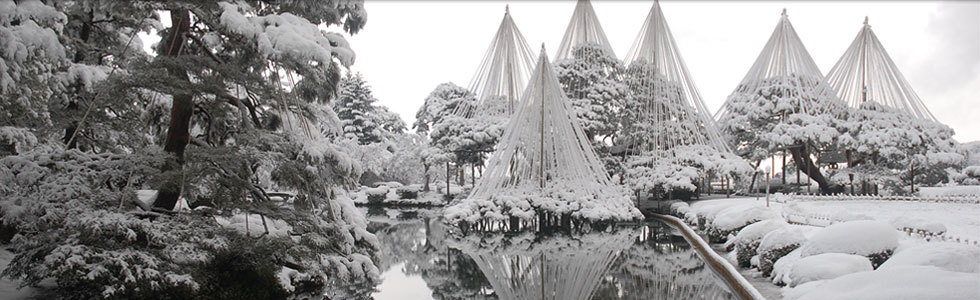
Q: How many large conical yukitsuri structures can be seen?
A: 6